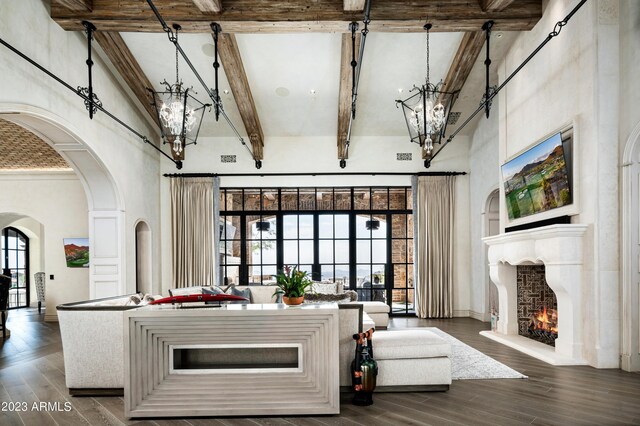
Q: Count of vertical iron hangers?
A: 4